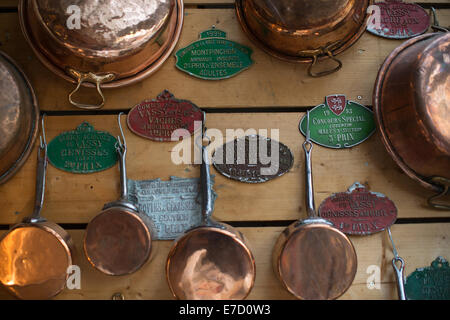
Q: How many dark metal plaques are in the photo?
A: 1